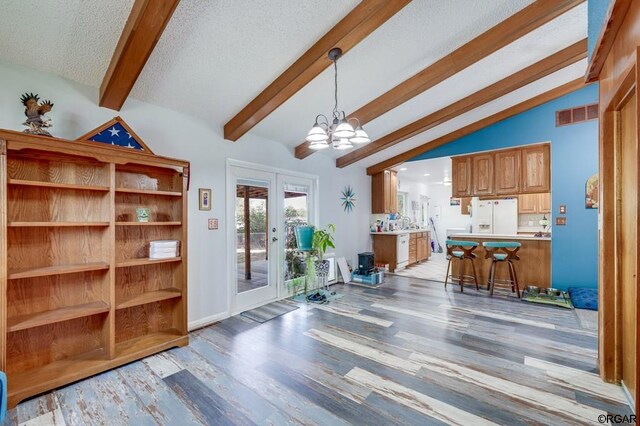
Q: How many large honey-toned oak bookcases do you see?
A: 1